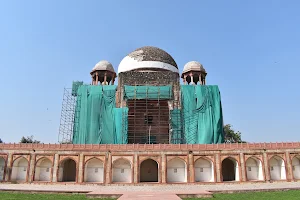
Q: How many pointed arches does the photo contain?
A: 13